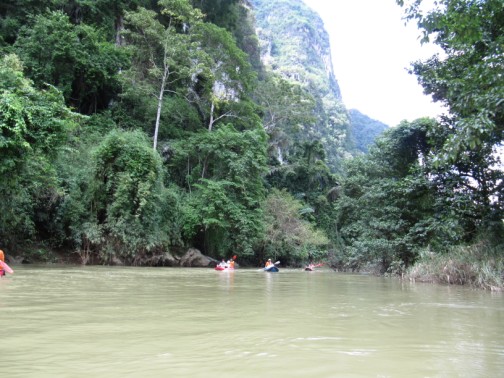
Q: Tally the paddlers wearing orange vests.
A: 3